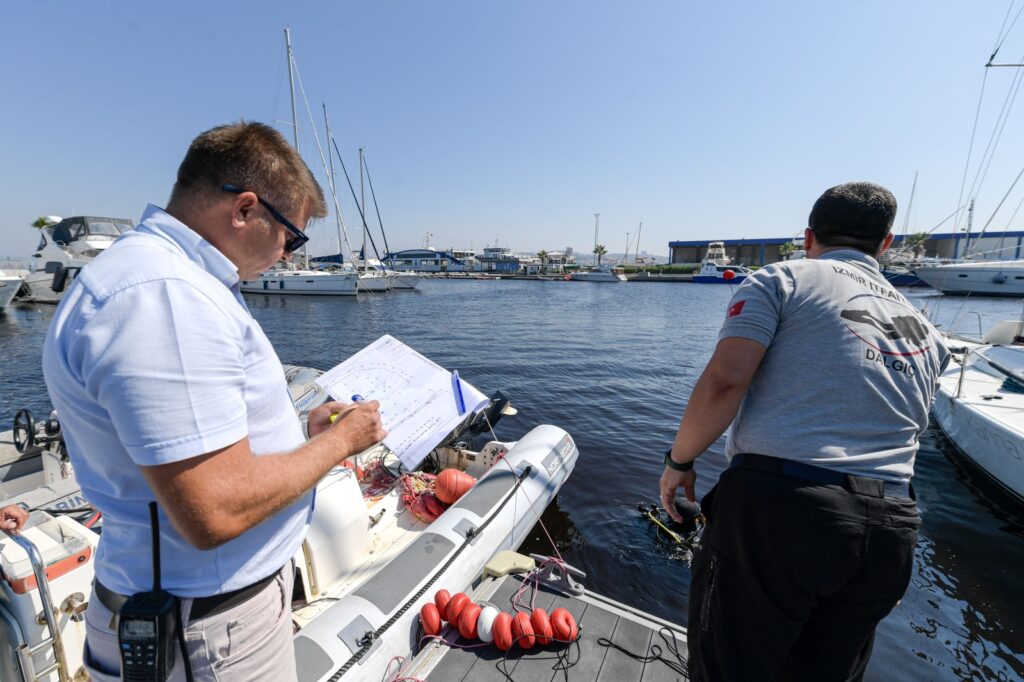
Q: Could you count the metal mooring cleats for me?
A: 1